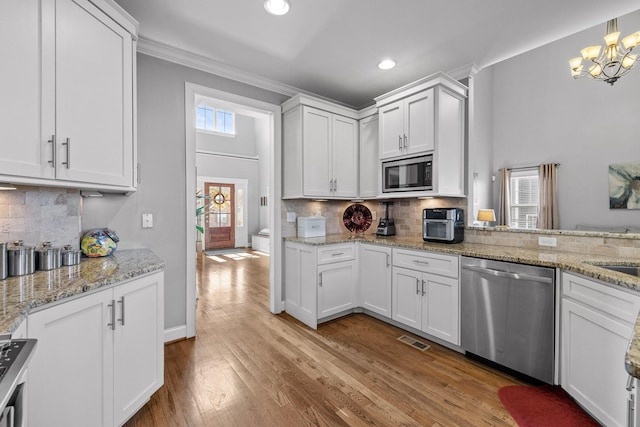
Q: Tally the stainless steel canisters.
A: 4